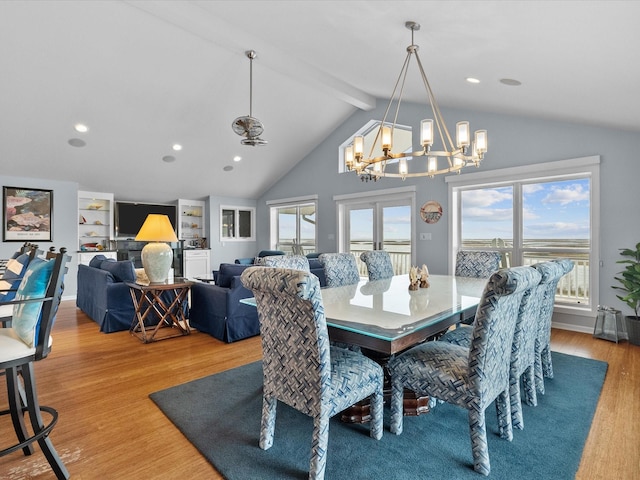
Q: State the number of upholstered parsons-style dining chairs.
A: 8